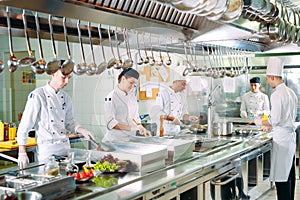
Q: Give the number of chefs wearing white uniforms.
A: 5